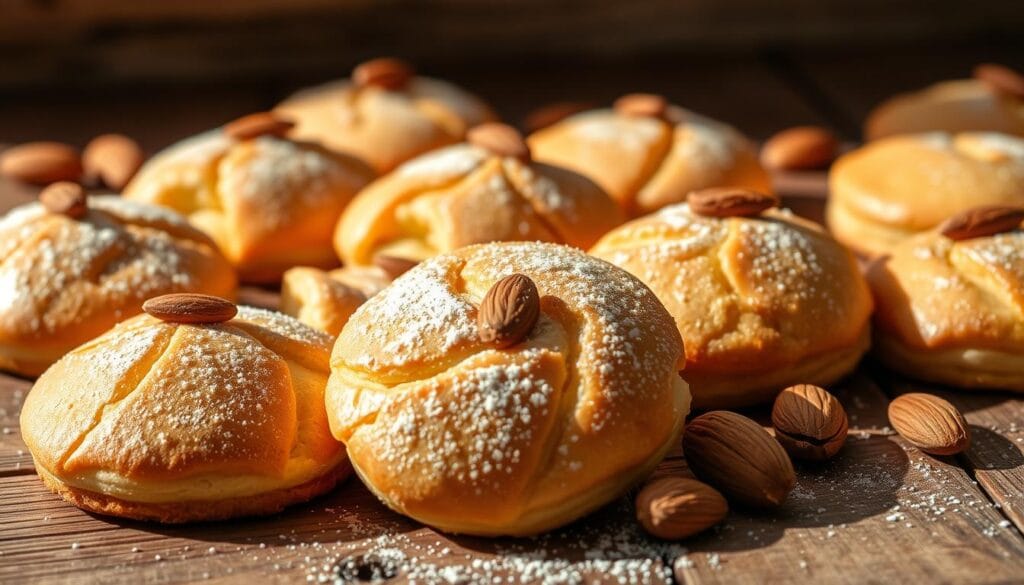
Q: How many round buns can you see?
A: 11